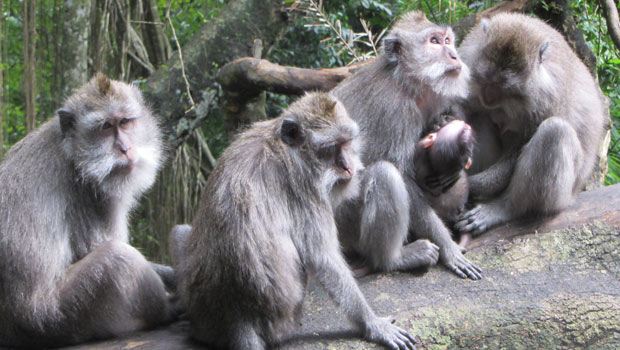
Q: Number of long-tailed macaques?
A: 5